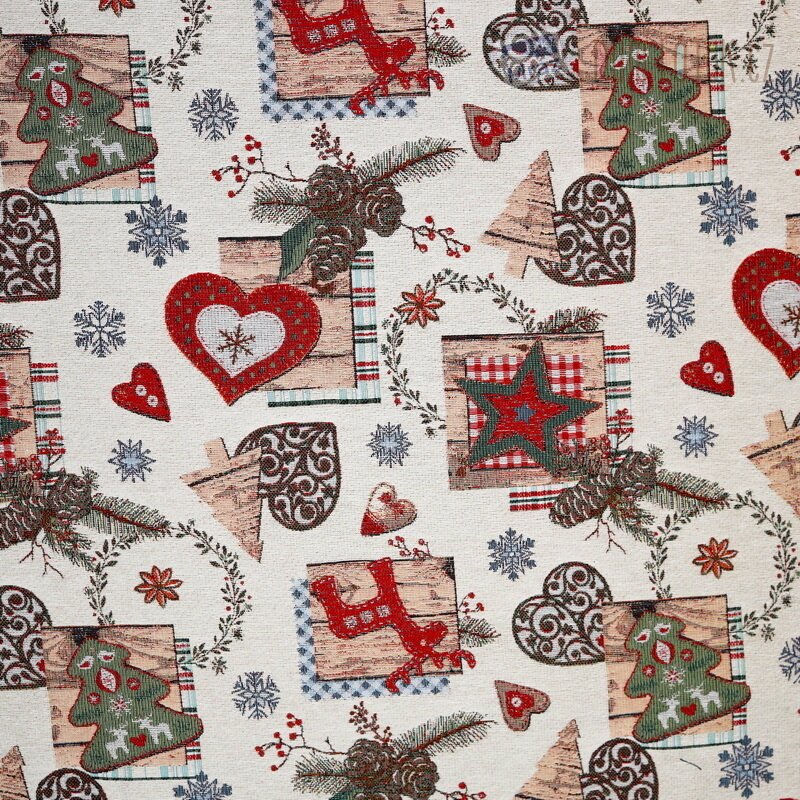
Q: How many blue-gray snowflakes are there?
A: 14